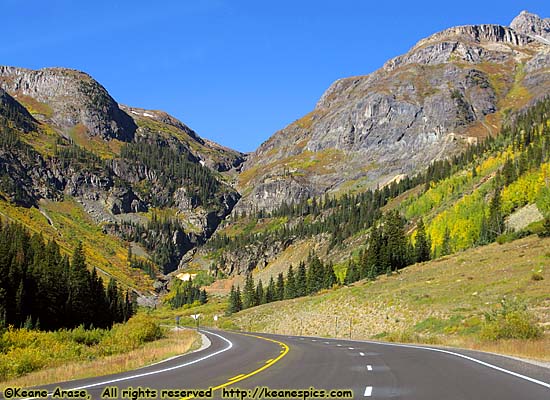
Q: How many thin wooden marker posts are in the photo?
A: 3